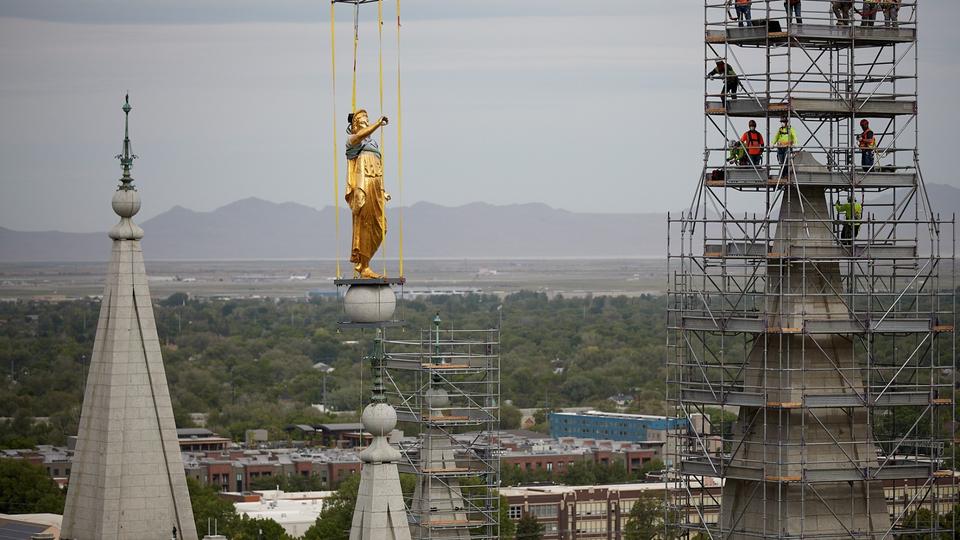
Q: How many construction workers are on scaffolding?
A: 11